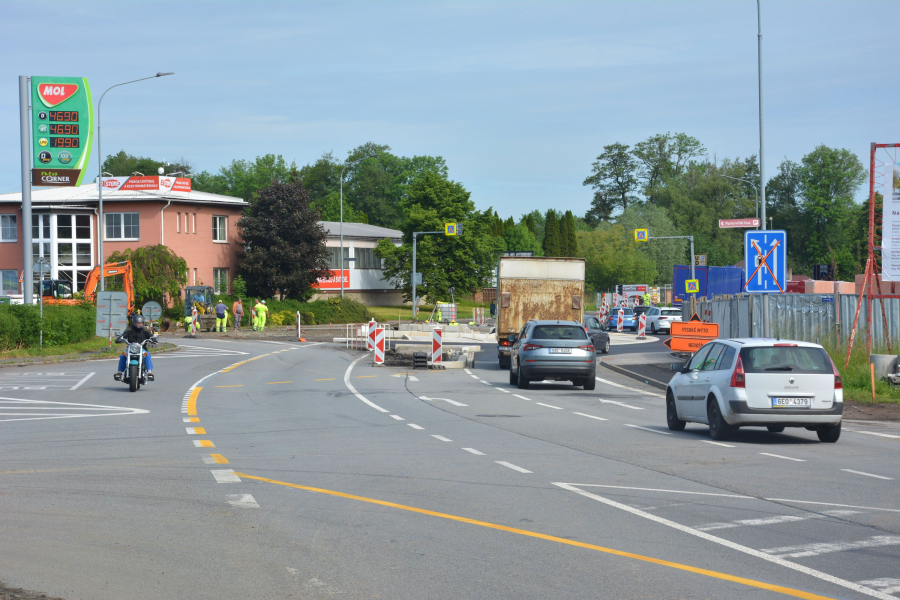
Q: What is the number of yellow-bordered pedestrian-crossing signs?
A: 3